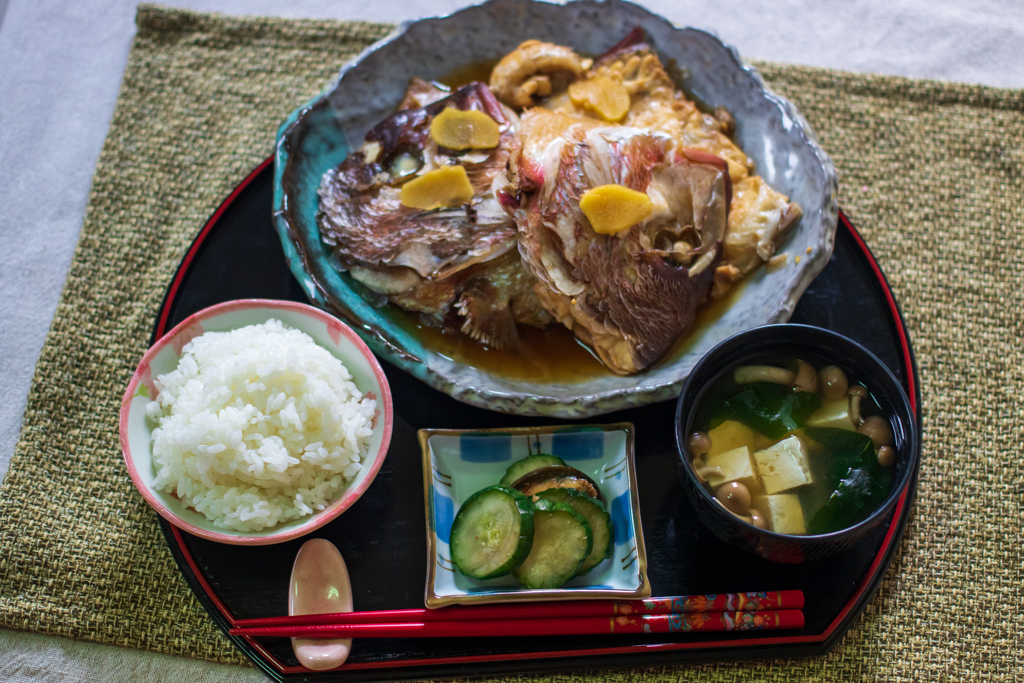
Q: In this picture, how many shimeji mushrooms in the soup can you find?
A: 9